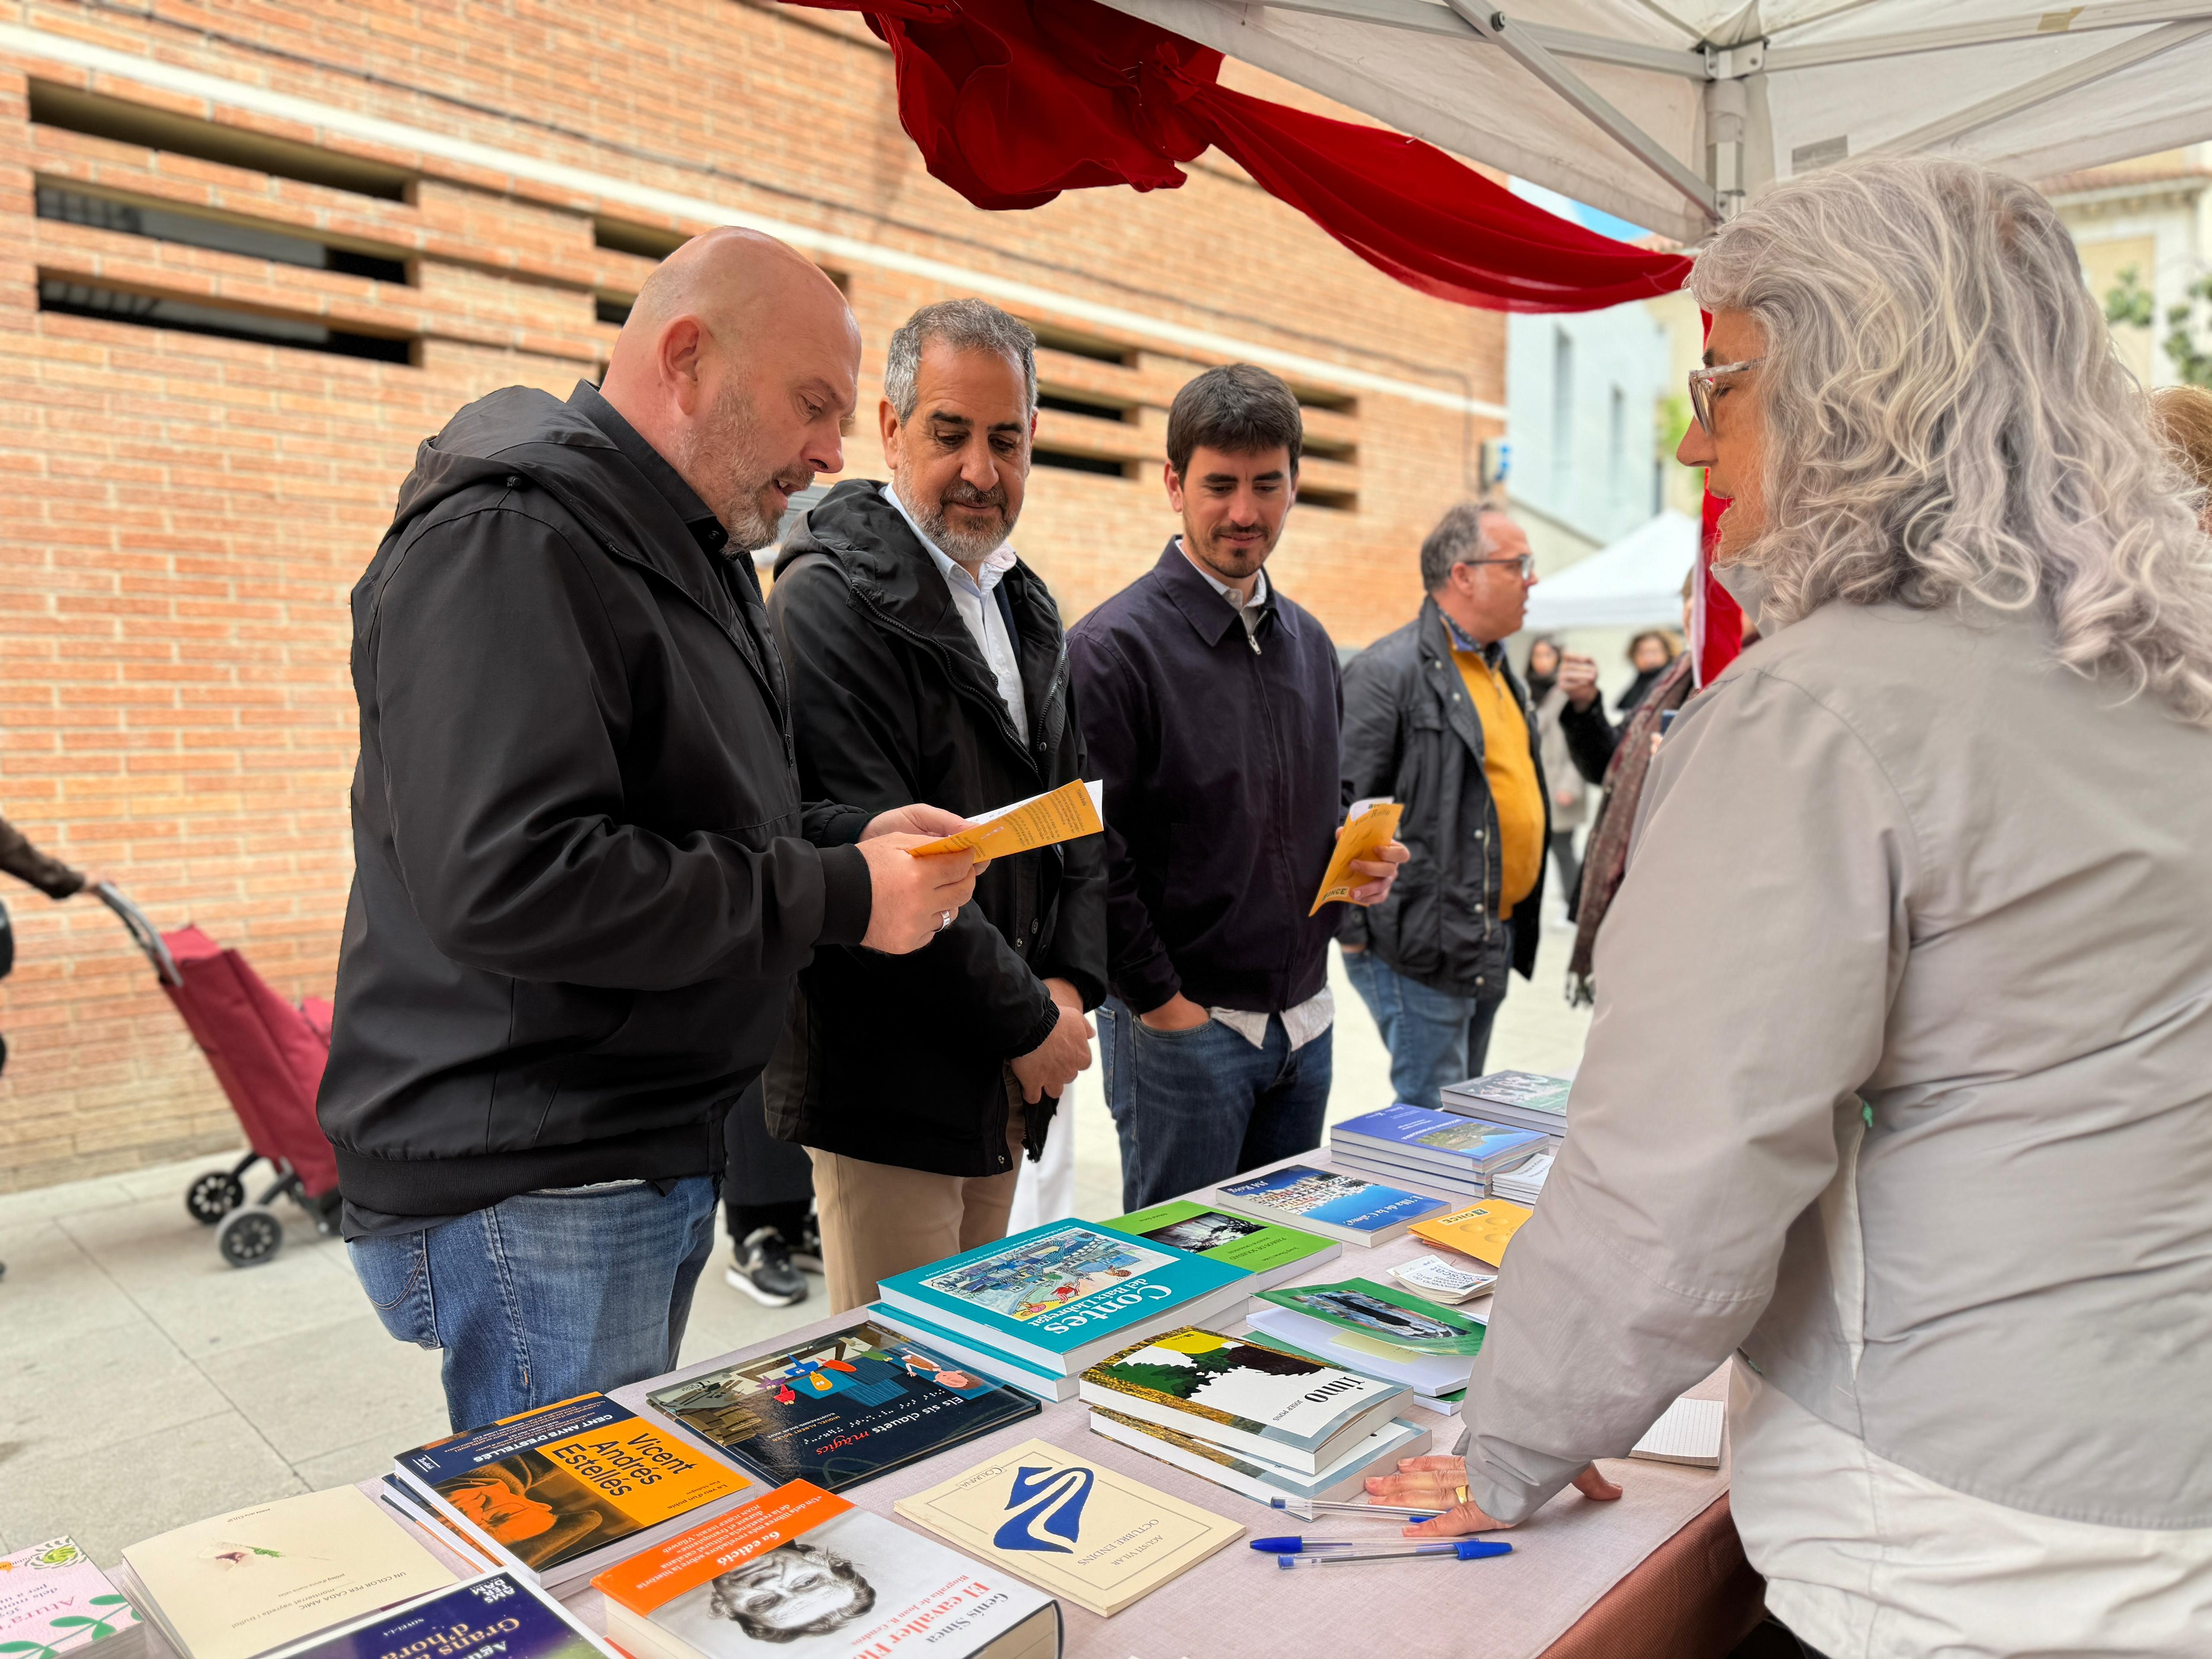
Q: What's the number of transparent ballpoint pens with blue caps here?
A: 3